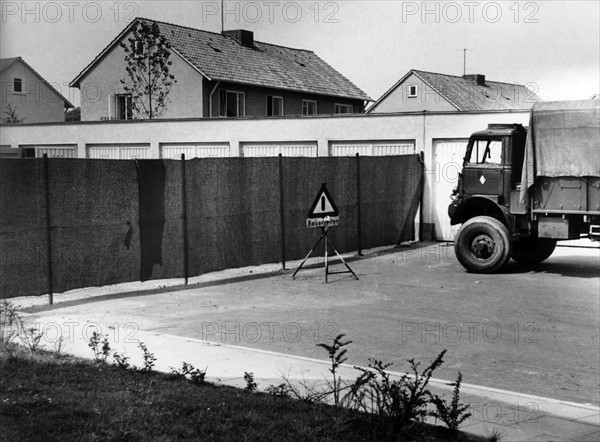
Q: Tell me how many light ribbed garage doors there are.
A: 6